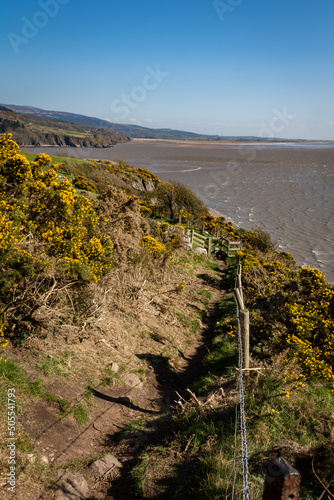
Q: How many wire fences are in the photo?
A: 1